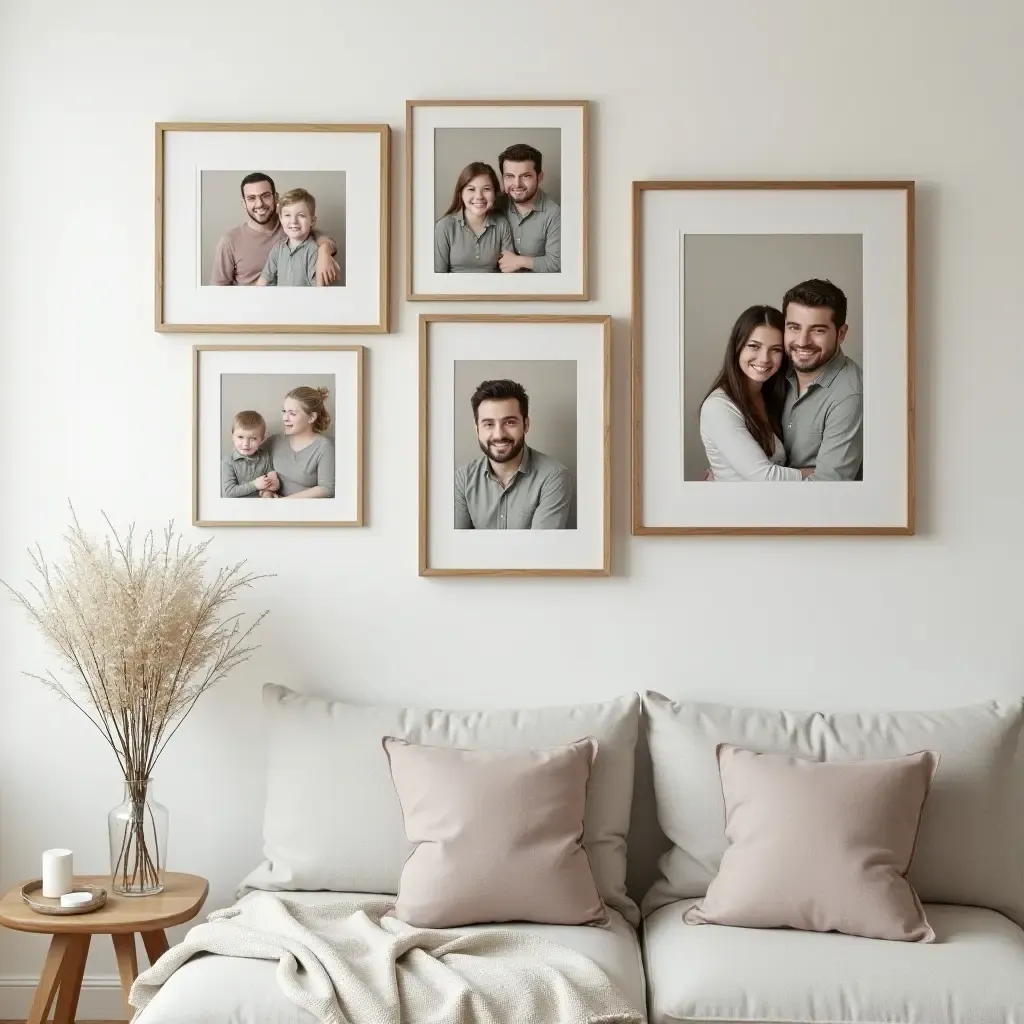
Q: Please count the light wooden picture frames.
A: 5